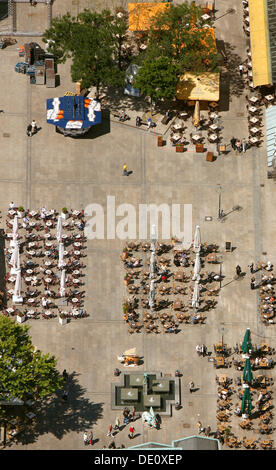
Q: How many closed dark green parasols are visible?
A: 3